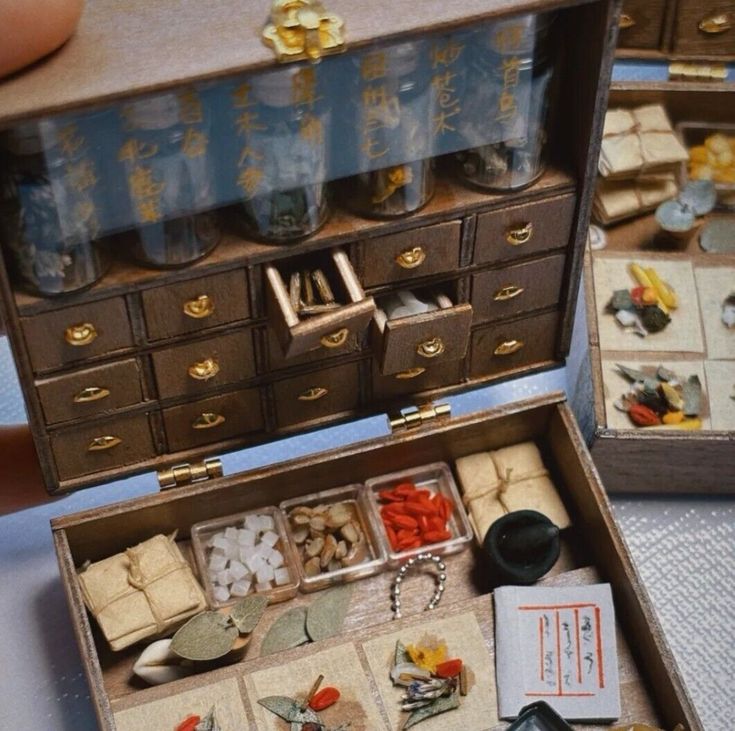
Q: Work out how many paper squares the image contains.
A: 7